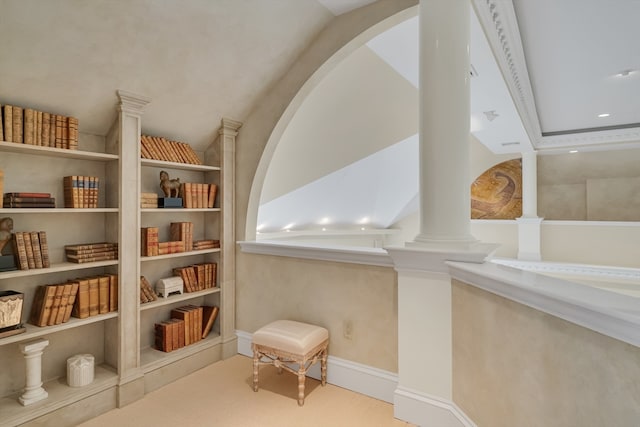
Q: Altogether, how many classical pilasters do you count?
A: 2